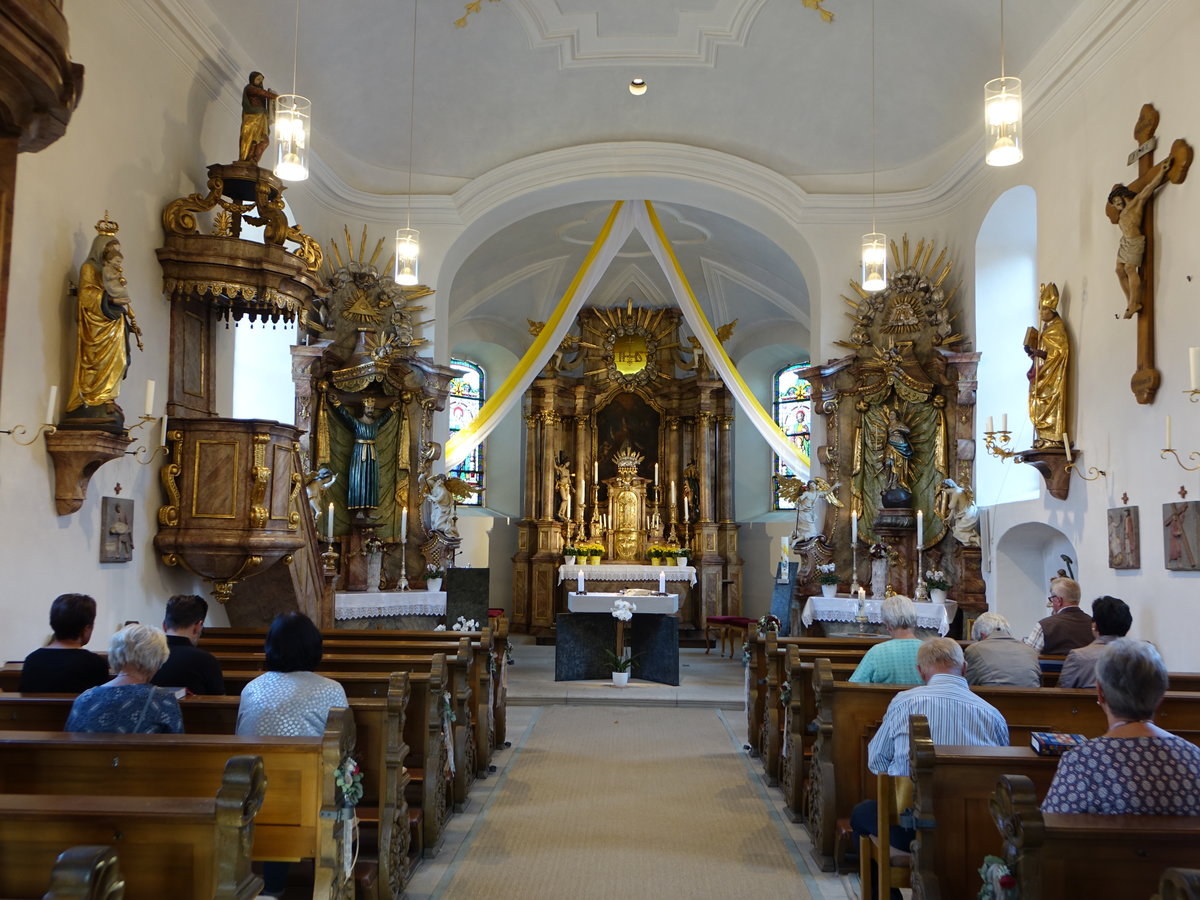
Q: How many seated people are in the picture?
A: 10